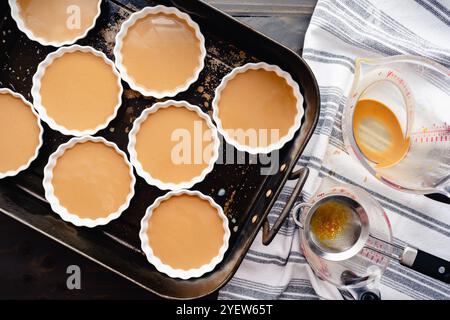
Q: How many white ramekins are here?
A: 8